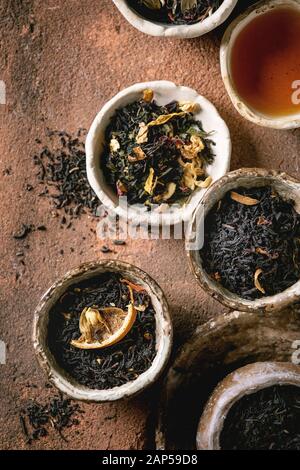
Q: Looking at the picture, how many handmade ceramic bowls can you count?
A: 6